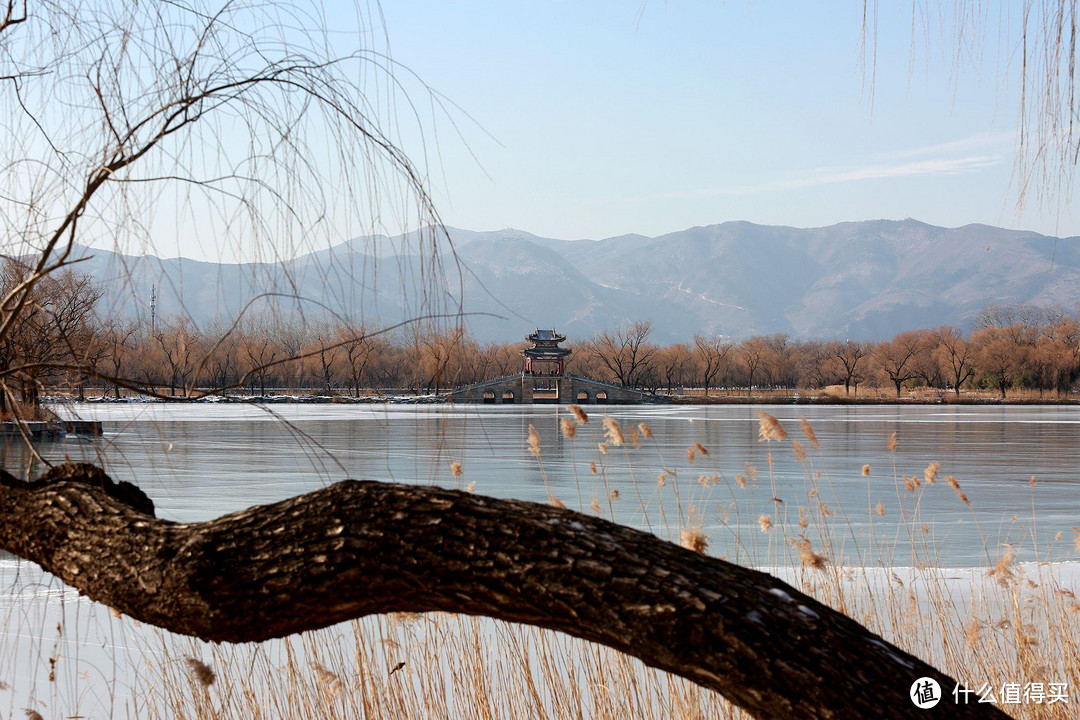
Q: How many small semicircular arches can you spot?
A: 4